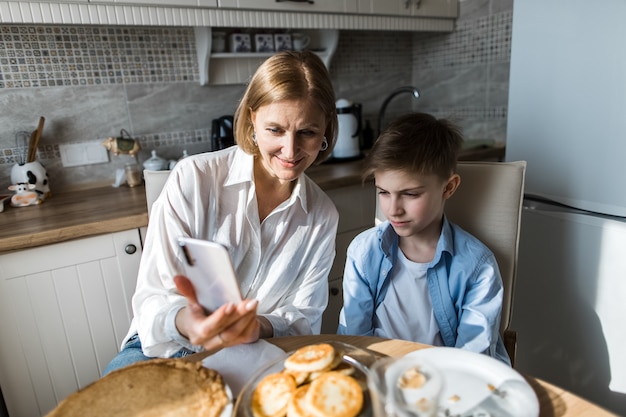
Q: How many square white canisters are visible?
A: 3